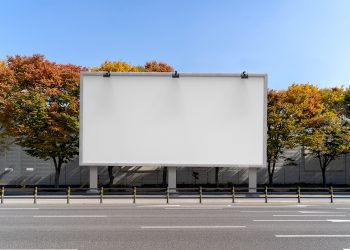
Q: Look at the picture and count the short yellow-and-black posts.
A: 11